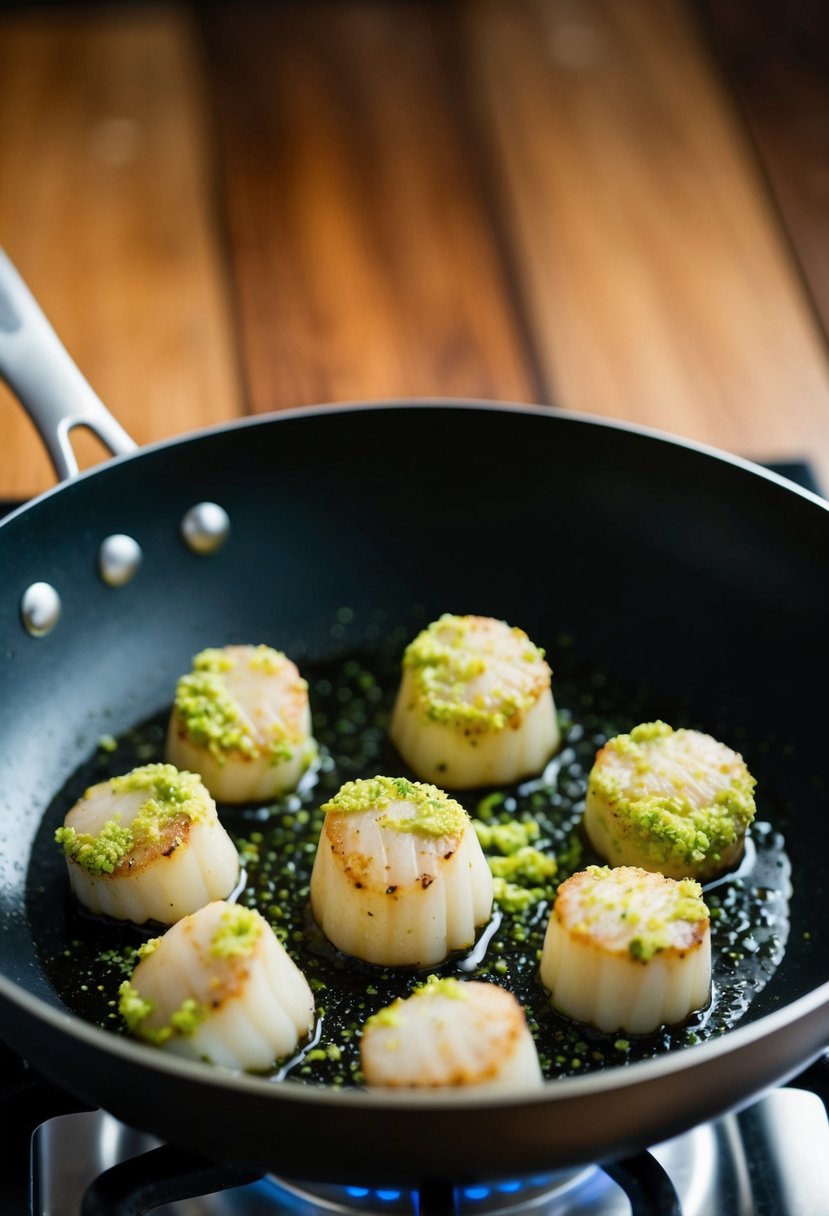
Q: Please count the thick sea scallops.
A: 8